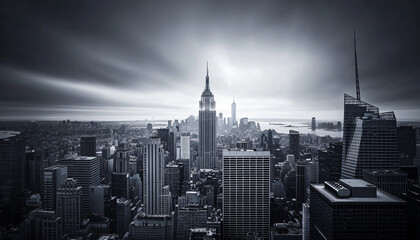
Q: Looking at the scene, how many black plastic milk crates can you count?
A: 0